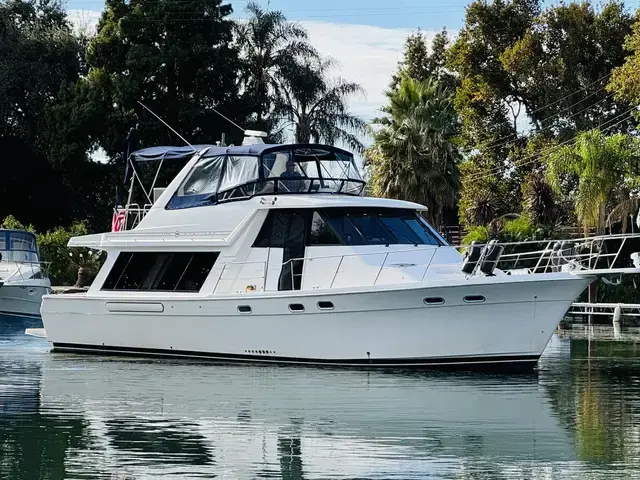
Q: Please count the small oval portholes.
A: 5